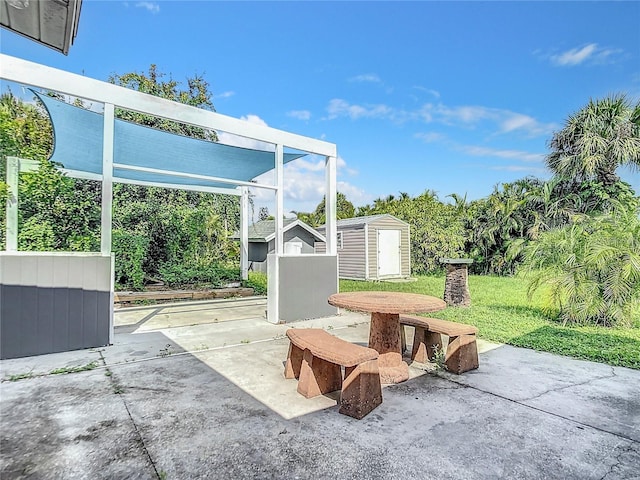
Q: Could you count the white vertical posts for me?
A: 5